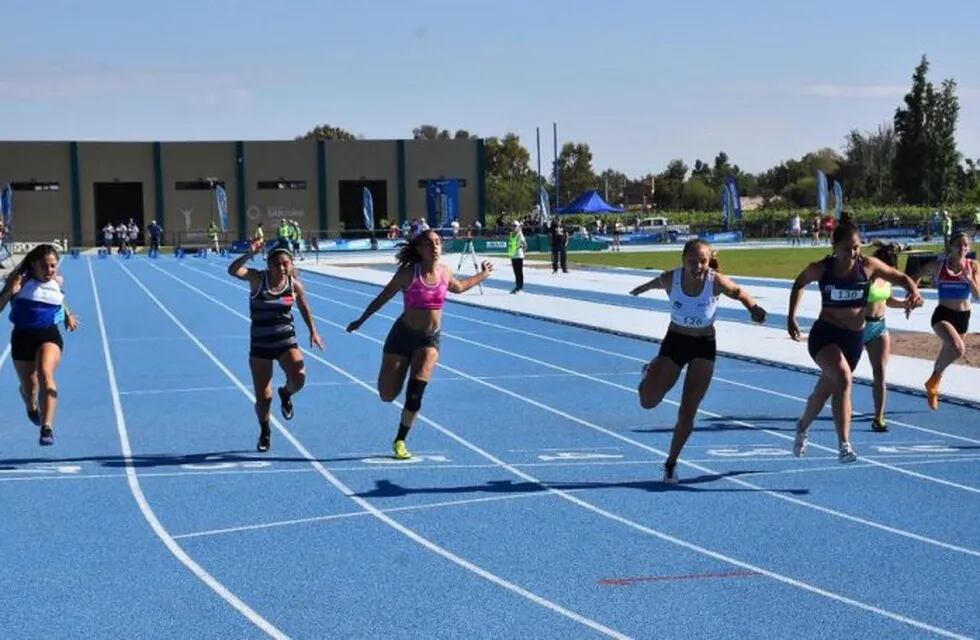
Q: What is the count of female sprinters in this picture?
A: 7